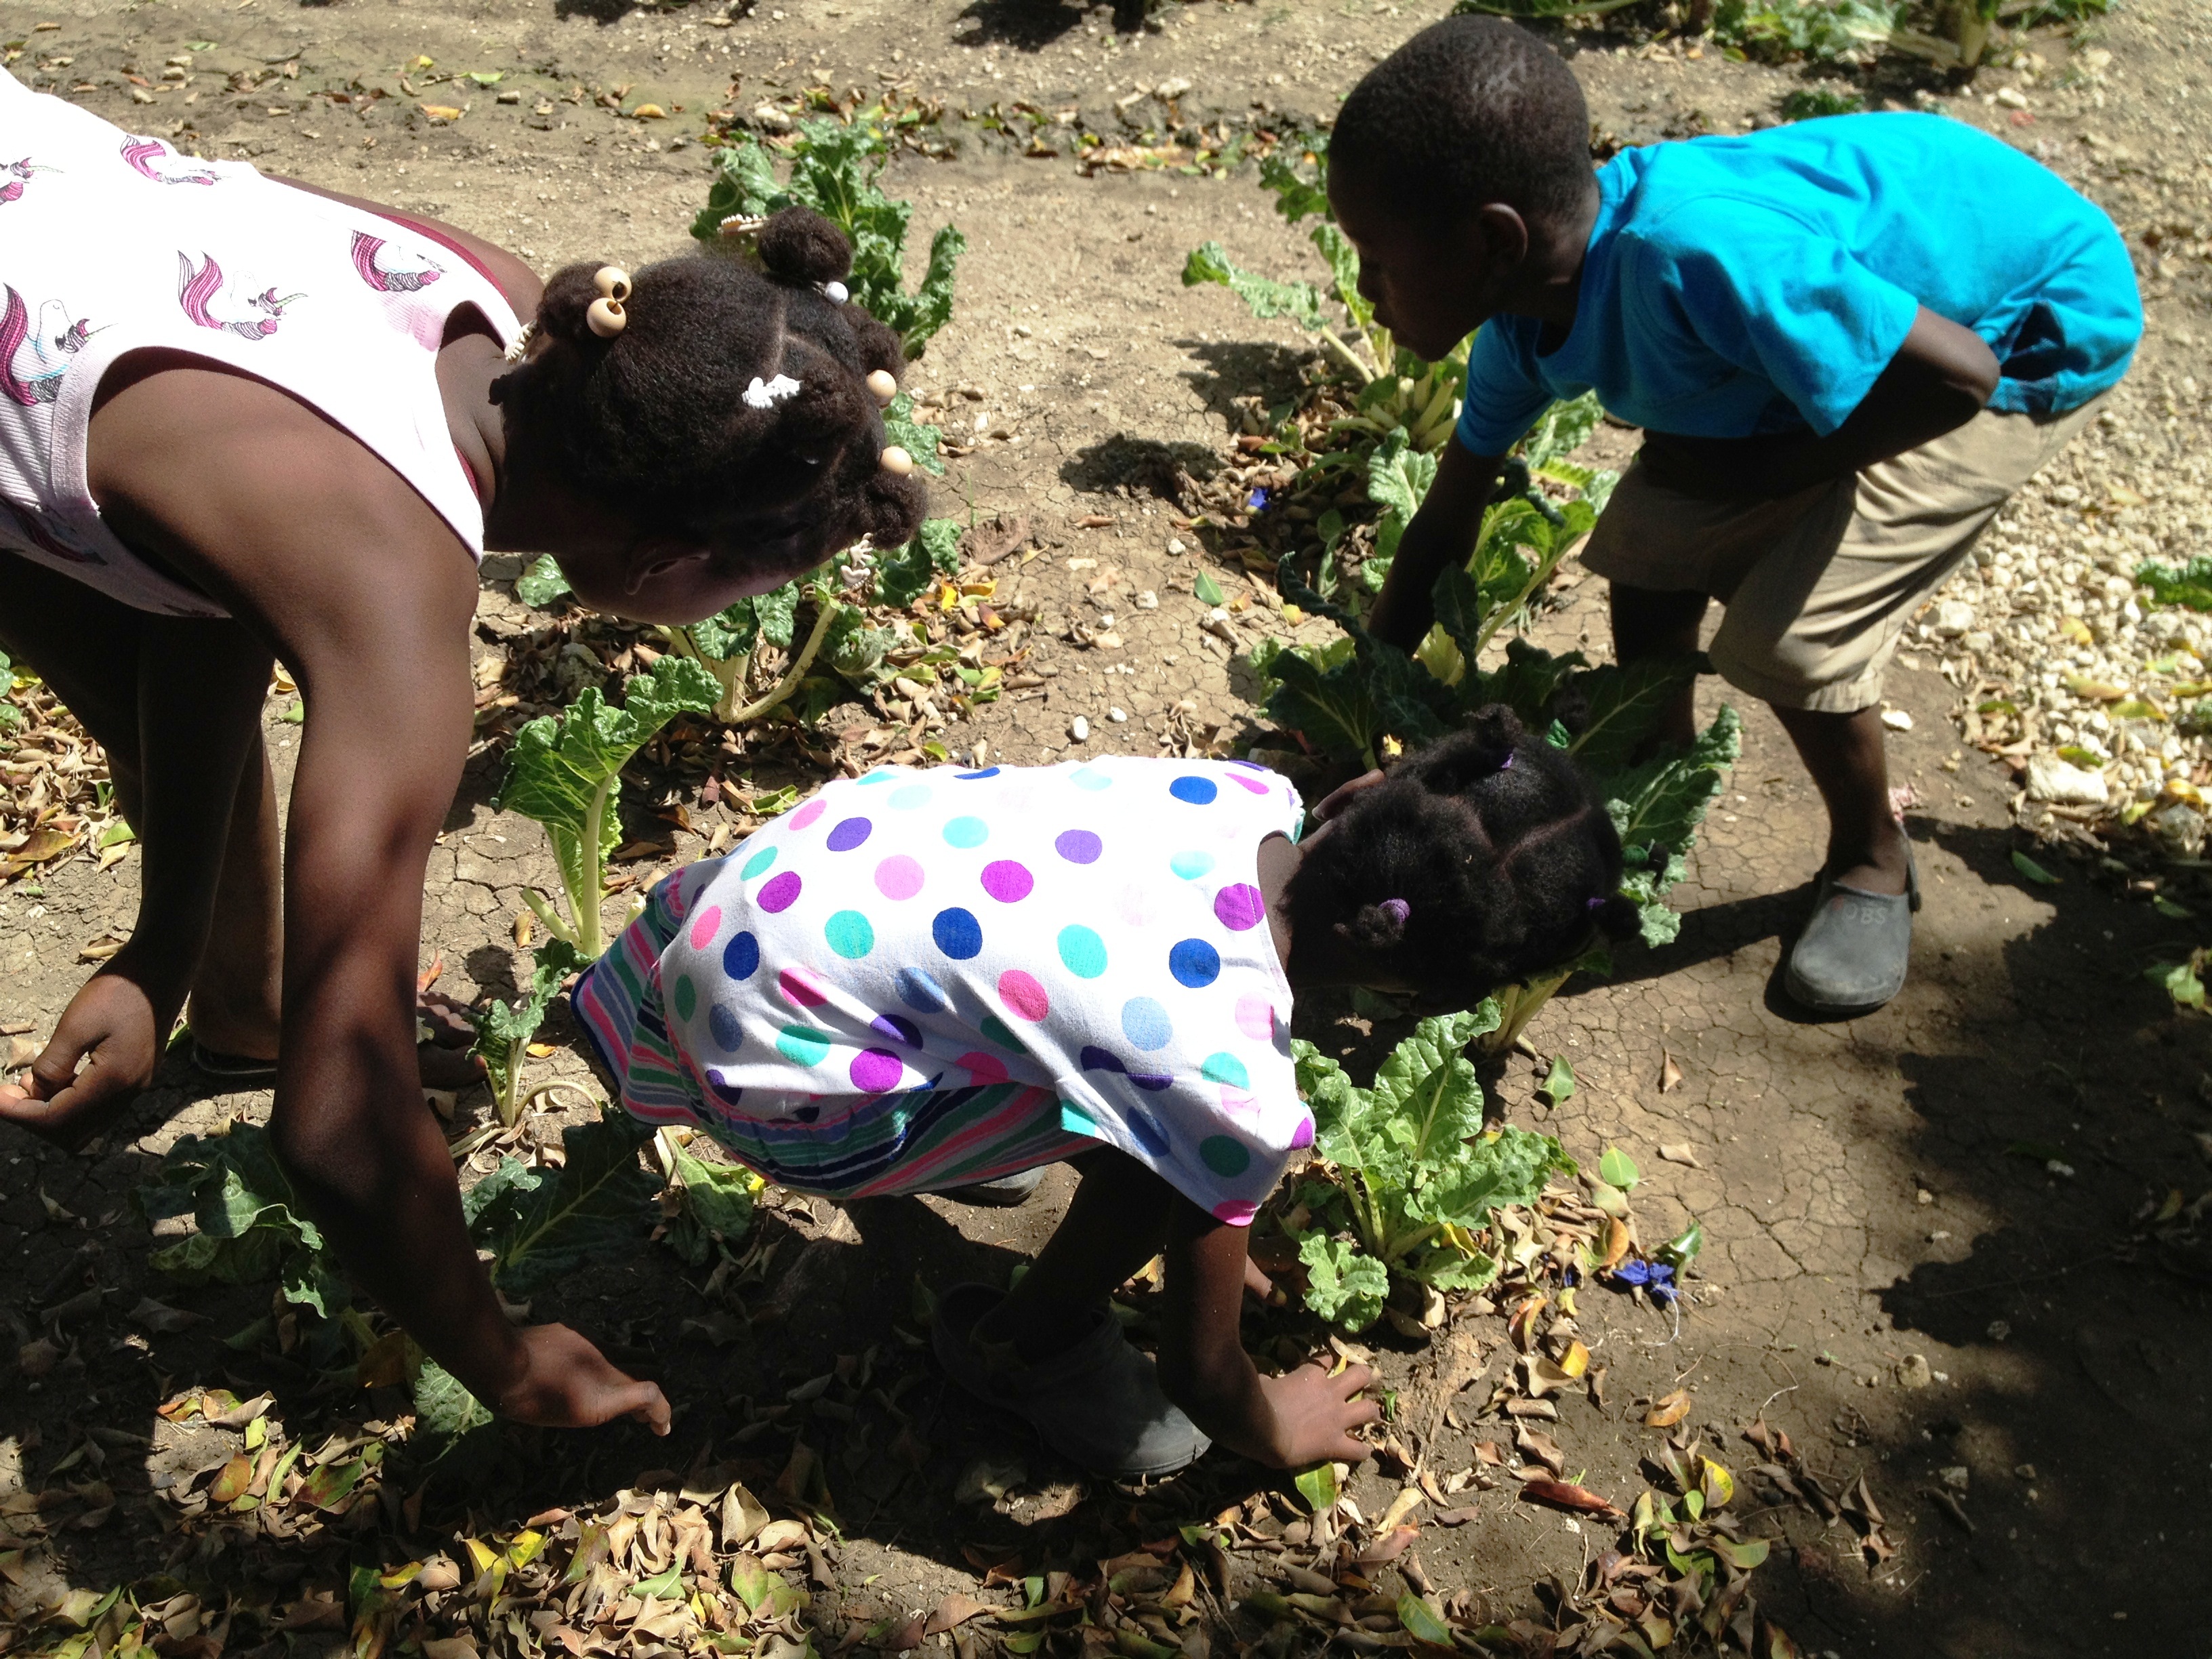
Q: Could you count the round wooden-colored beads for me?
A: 4